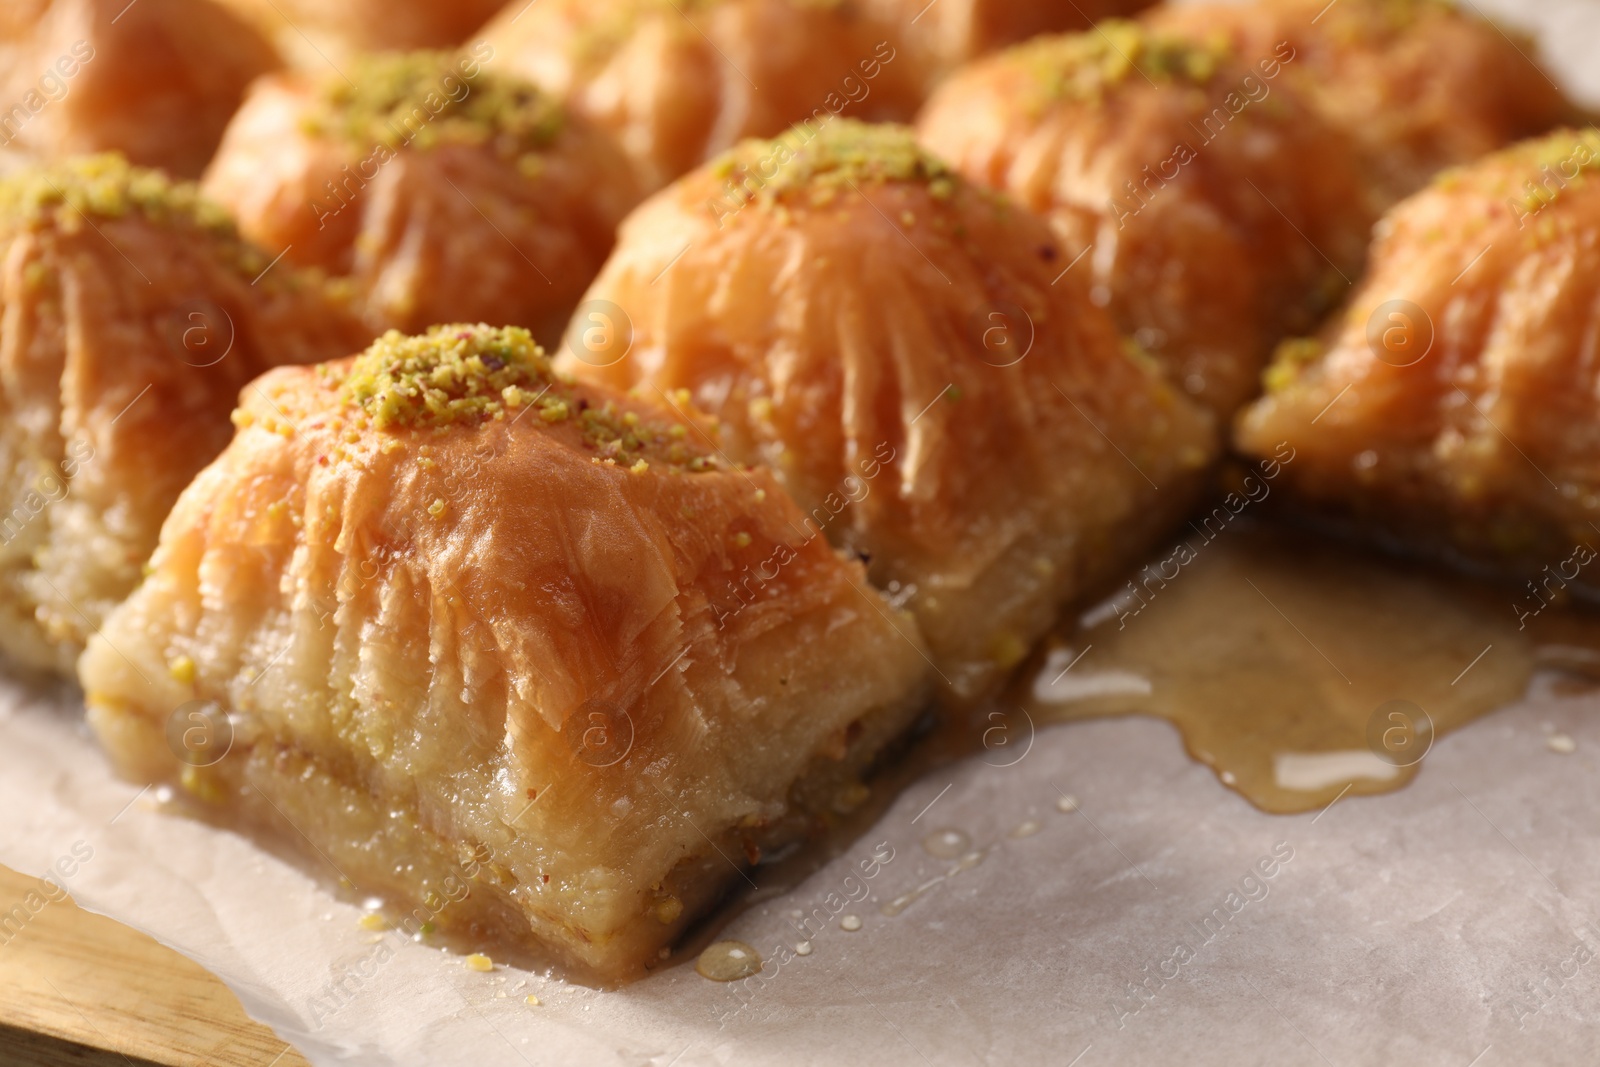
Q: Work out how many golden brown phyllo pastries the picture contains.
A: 11